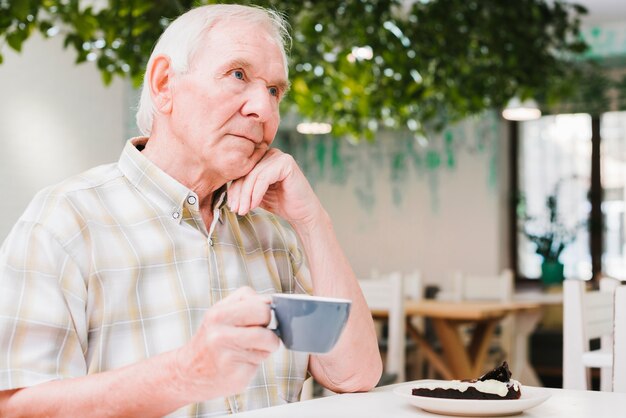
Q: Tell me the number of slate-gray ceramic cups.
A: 1